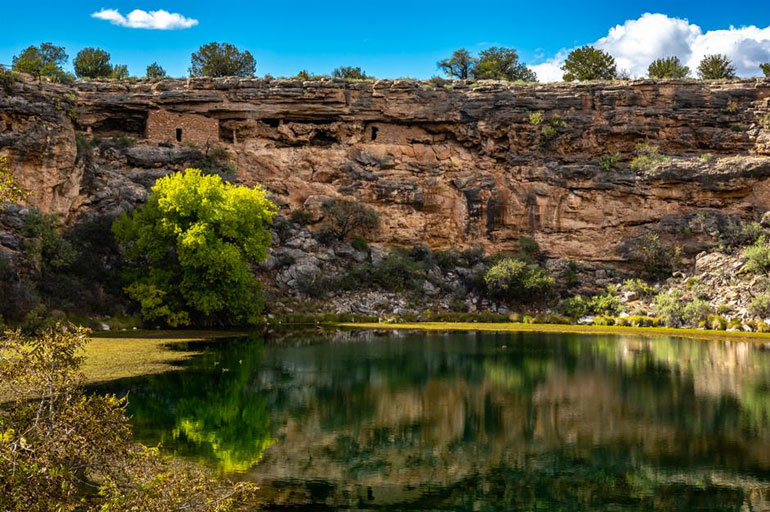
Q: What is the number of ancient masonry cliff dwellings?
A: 2